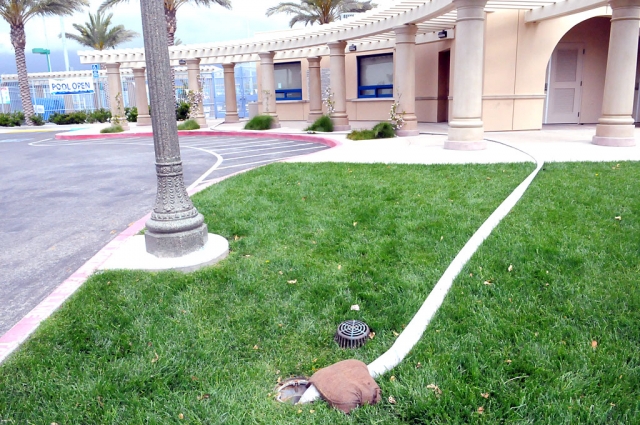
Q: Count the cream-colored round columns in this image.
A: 10